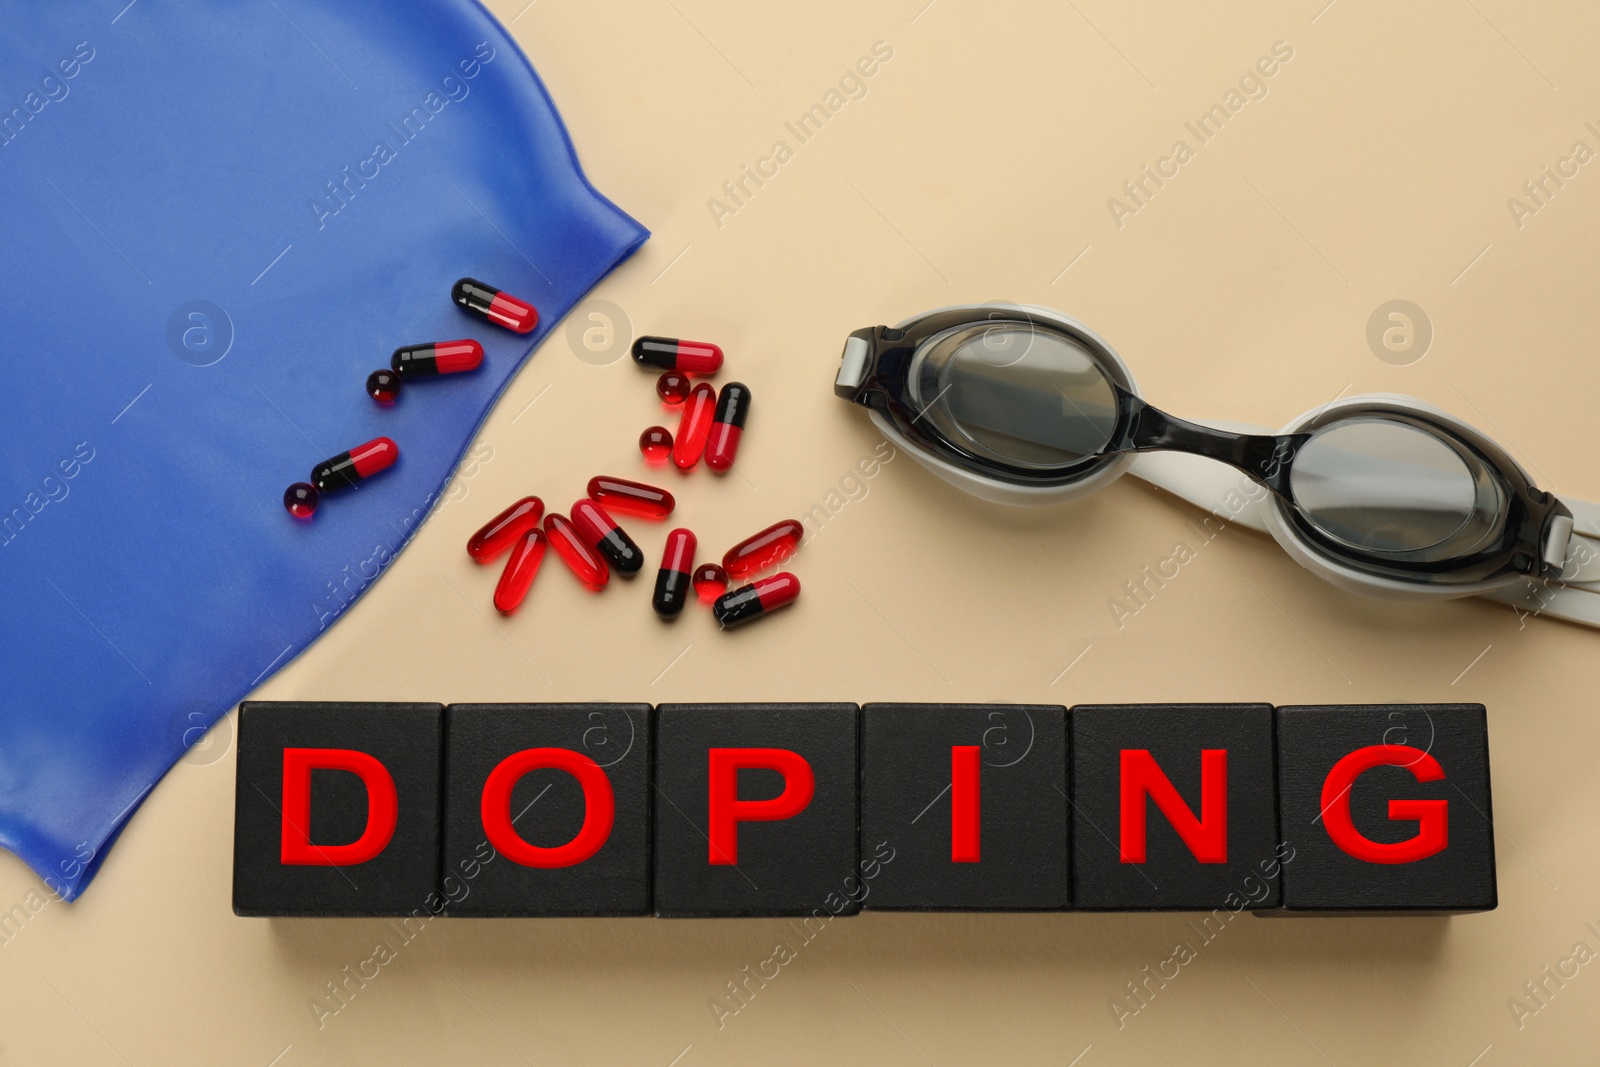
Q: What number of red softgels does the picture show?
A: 11